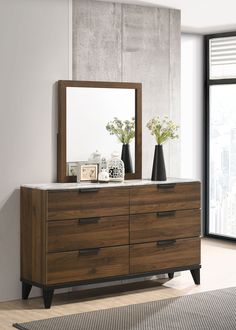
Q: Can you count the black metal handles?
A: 6